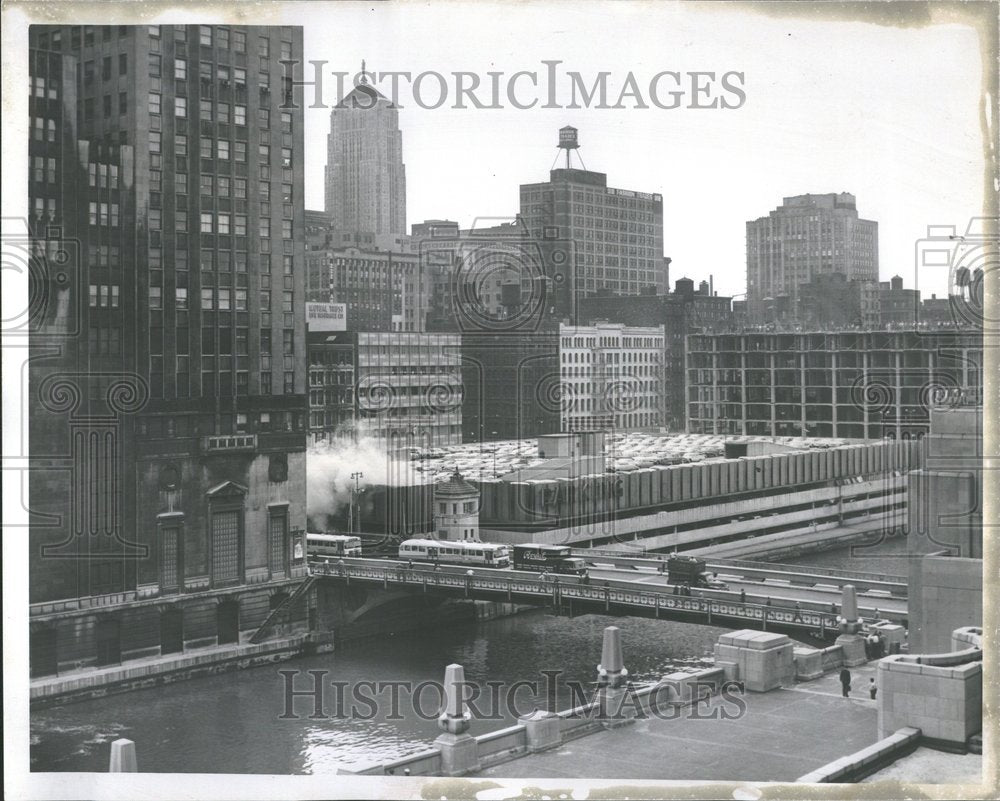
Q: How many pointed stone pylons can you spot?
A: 4